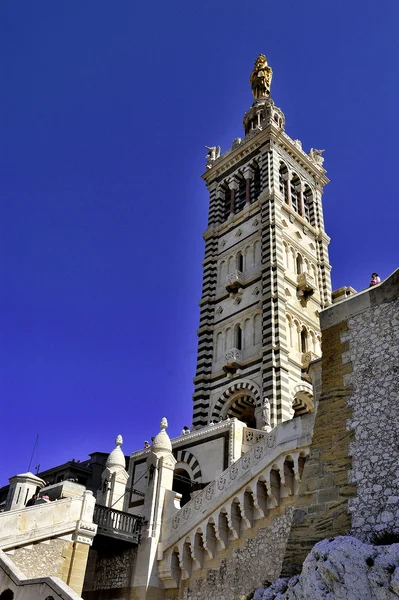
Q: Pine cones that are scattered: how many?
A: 0